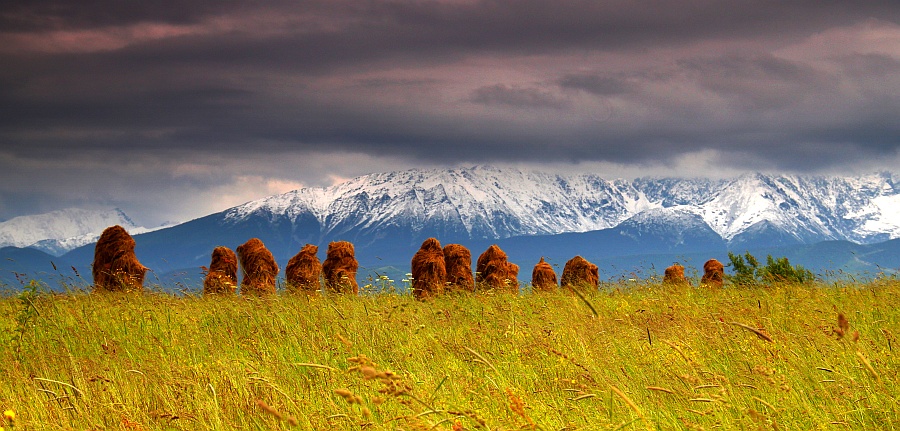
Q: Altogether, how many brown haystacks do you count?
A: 12